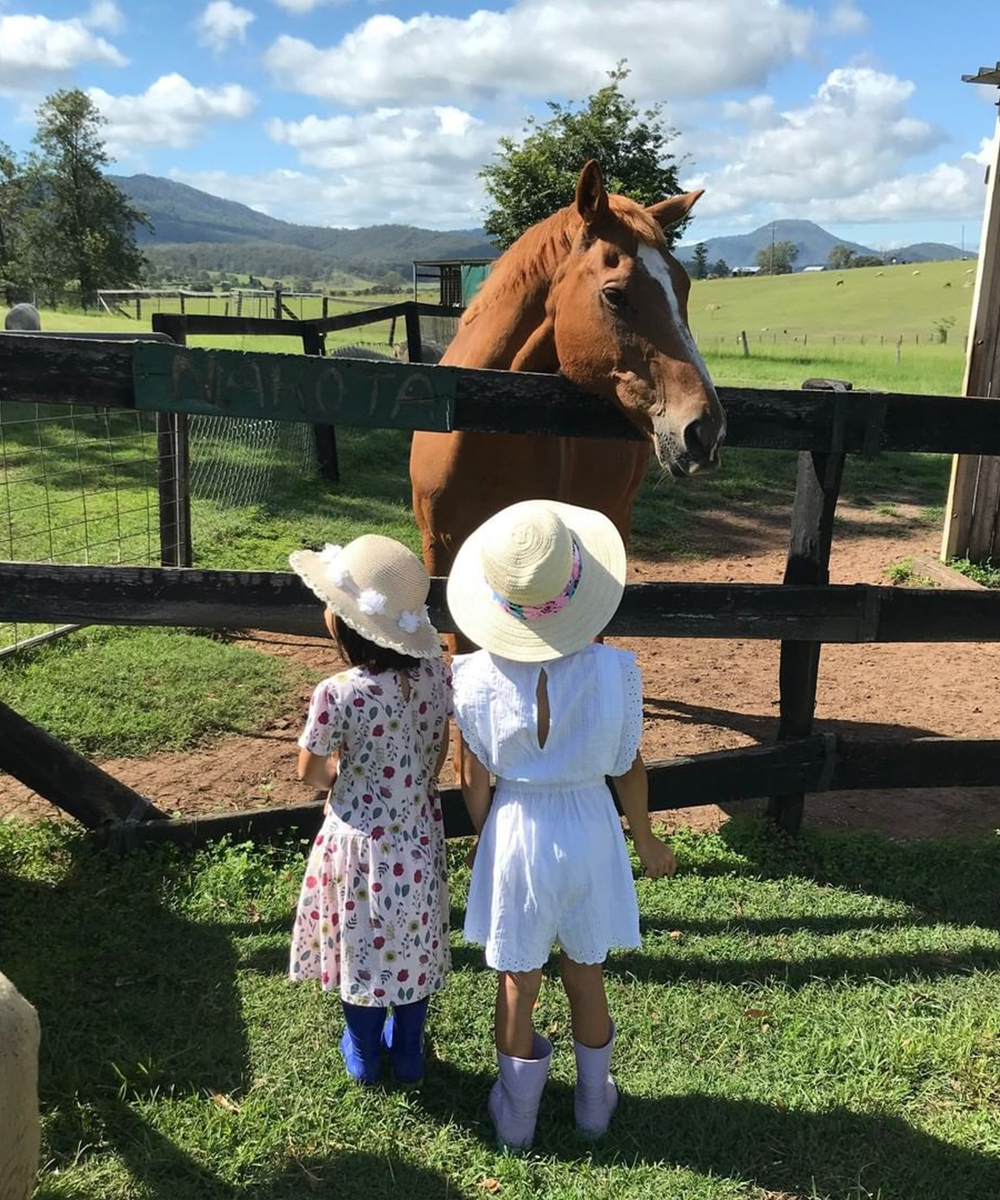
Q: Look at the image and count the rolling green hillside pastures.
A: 1